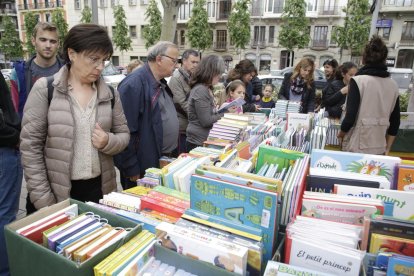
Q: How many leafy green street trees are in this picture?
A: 10